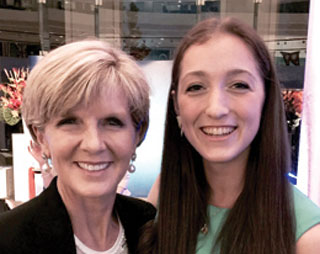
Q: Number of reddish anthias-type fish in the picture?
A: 0